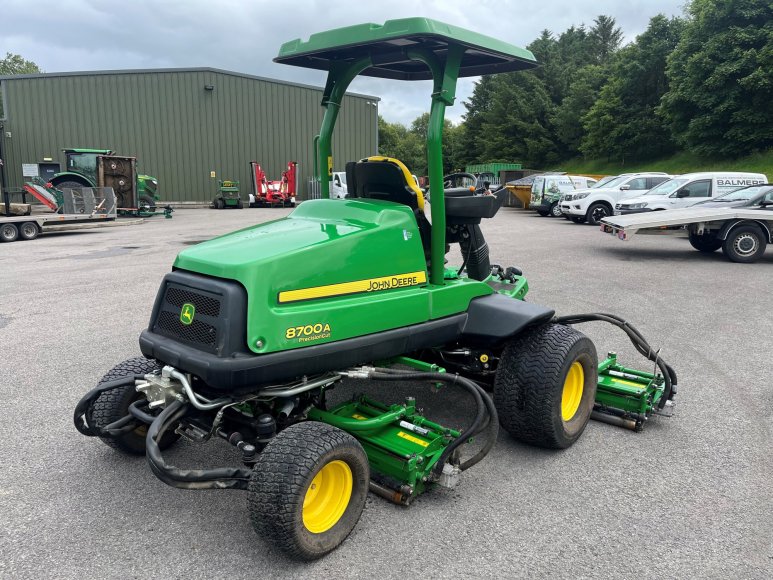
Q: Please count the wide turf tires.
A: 3